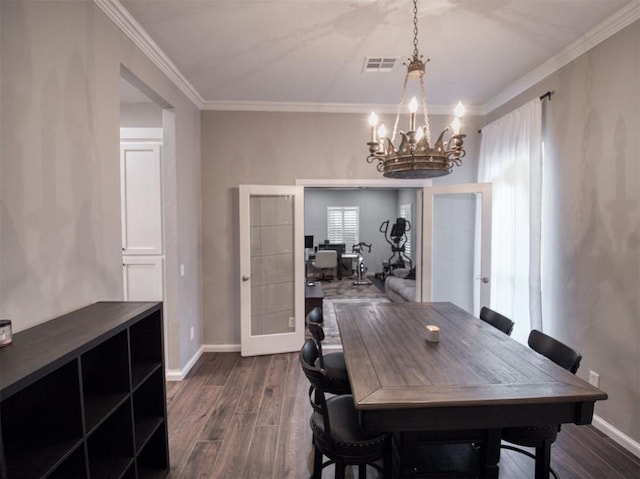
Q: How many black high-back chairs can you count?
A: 4